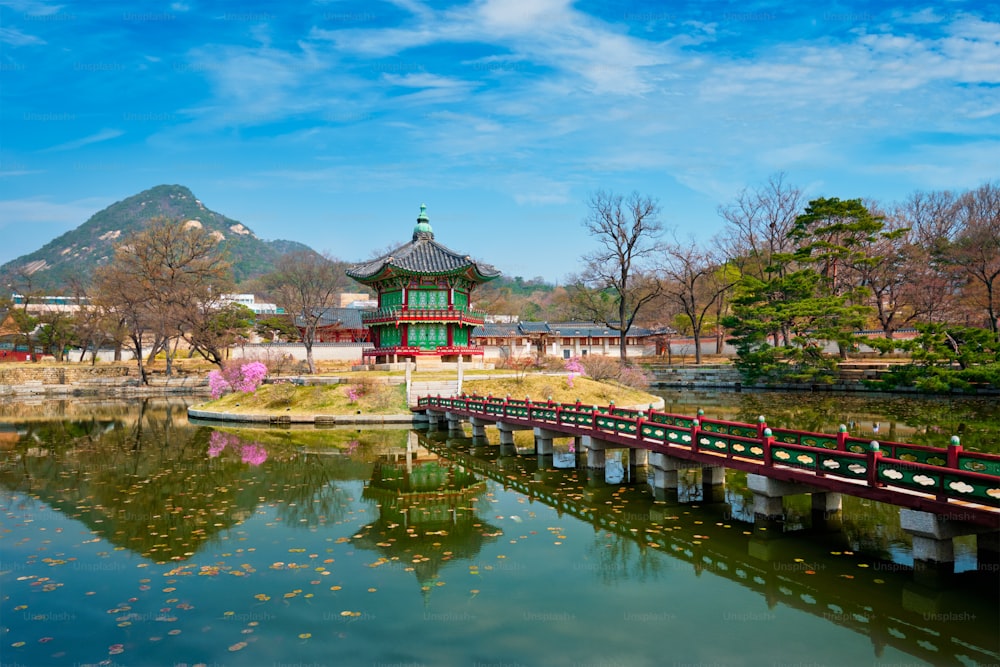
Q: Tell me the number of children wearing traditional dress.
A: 0